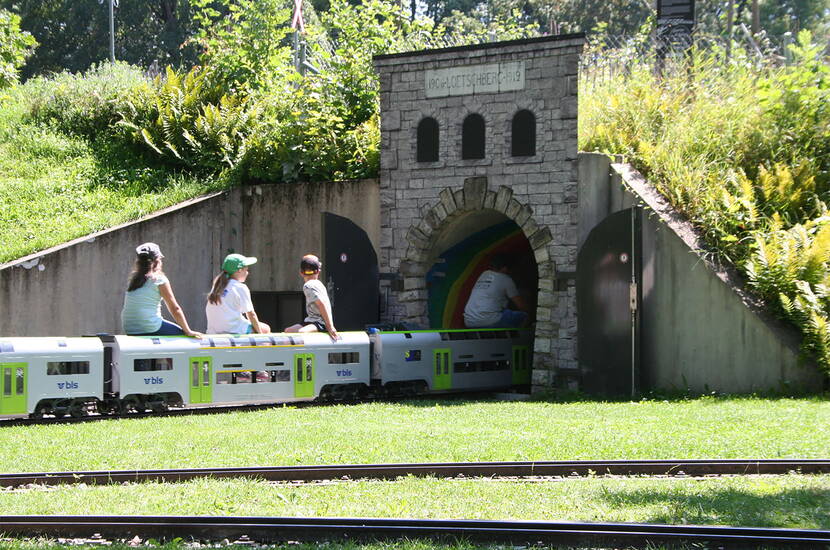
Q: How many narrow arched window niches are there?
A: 3